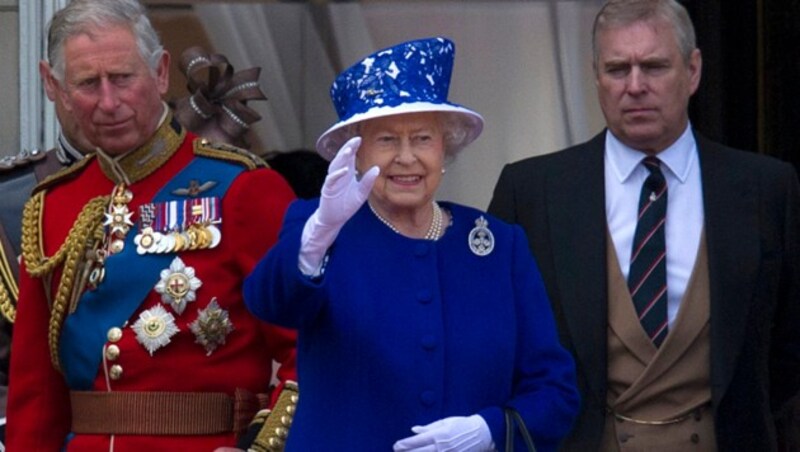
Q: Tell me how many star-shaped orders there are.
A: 3